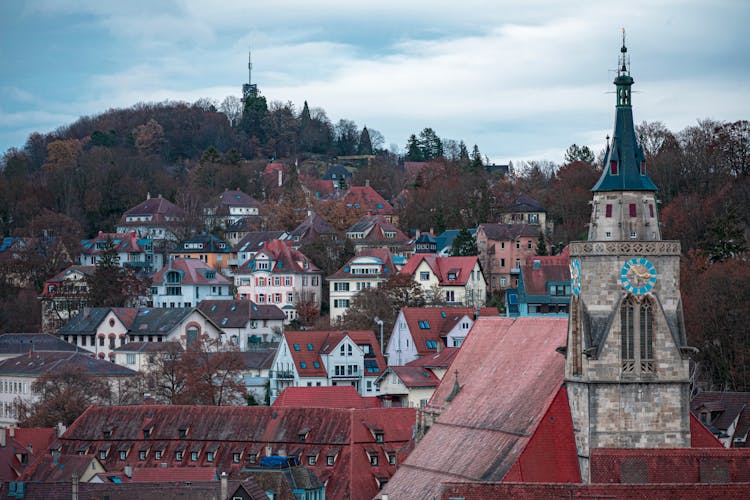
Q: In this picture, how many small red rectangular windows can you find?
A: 5